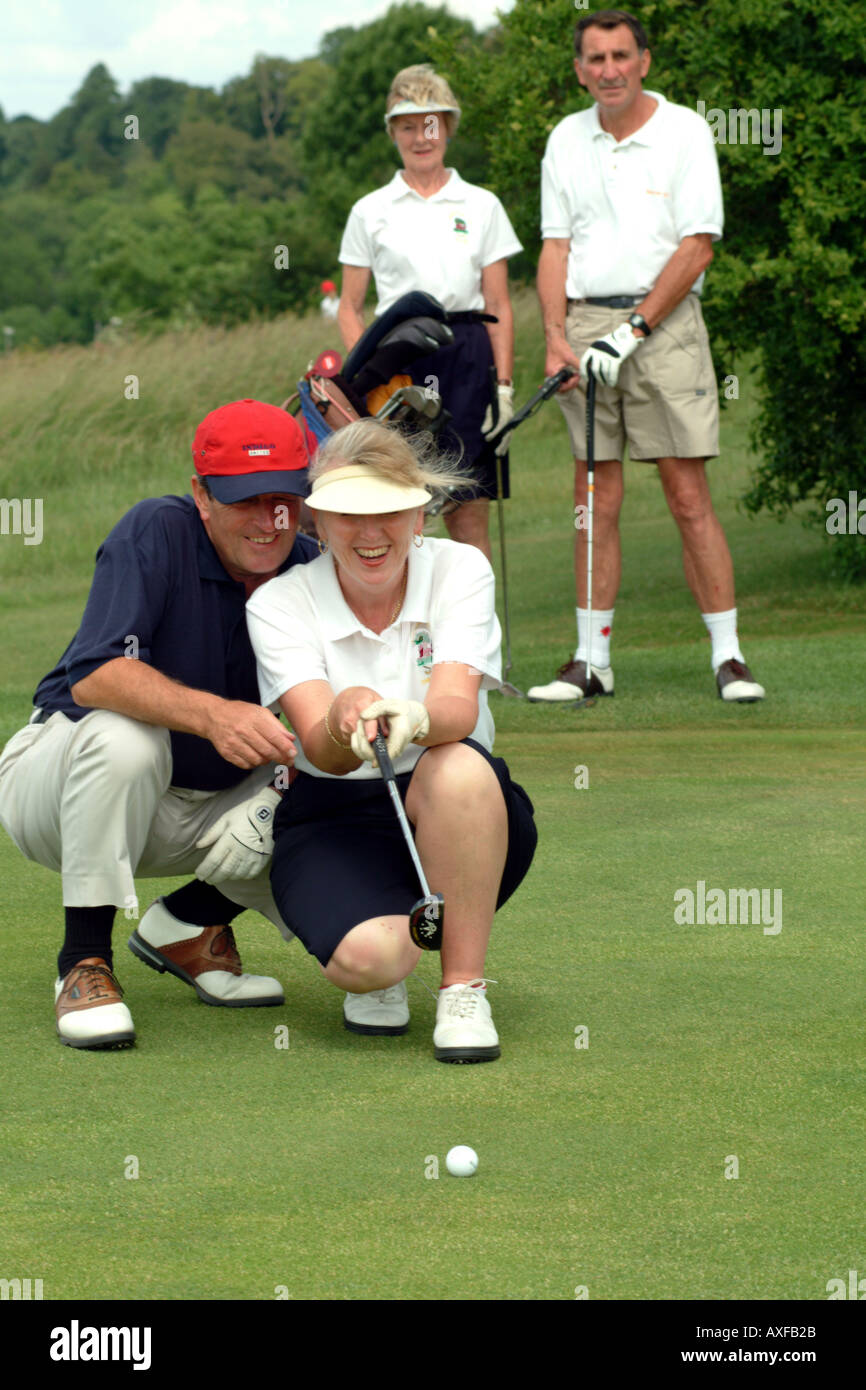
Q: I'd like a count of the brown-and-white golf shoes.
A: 4